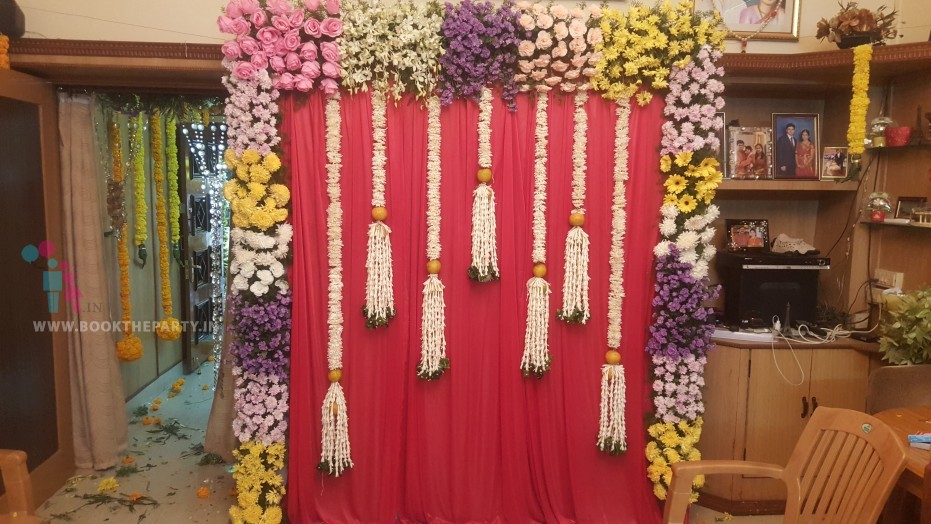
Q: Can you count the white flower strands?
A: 7